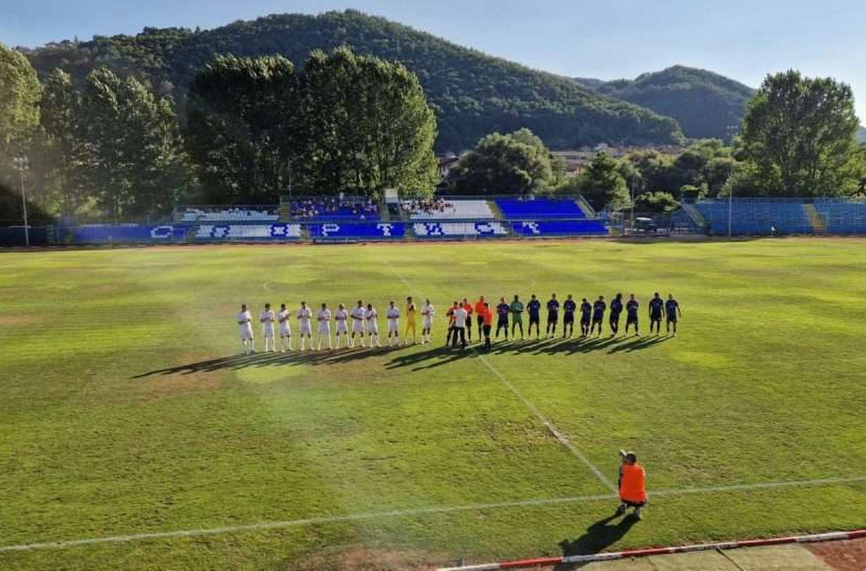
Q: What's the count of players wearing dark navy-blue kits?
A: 10